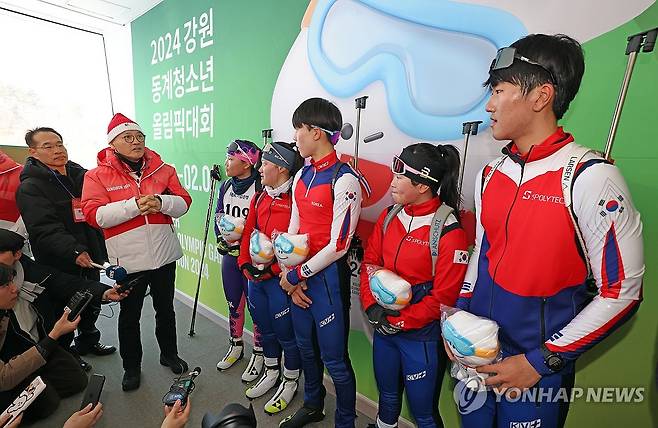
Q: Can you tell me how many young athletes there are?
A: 5